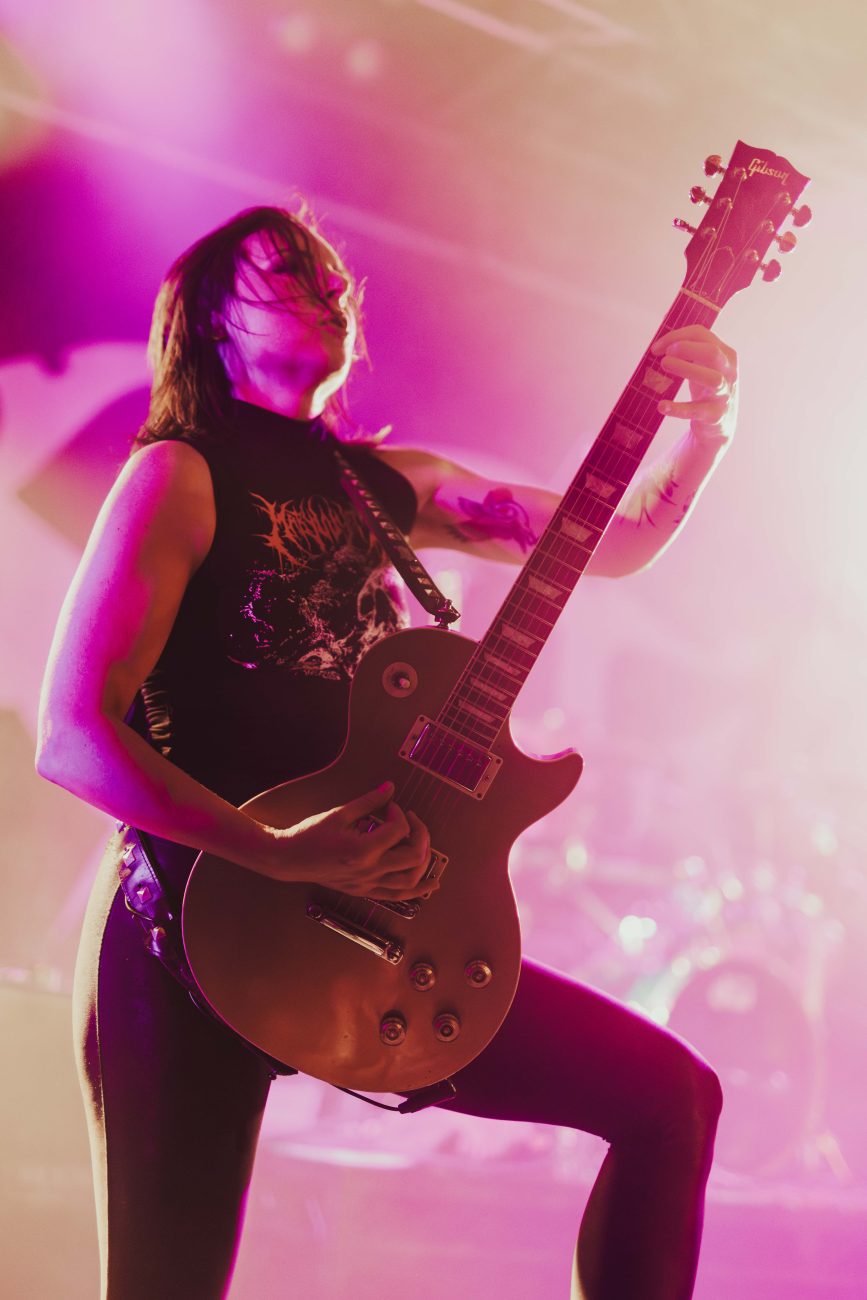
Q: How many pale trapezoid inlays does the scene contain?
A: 9